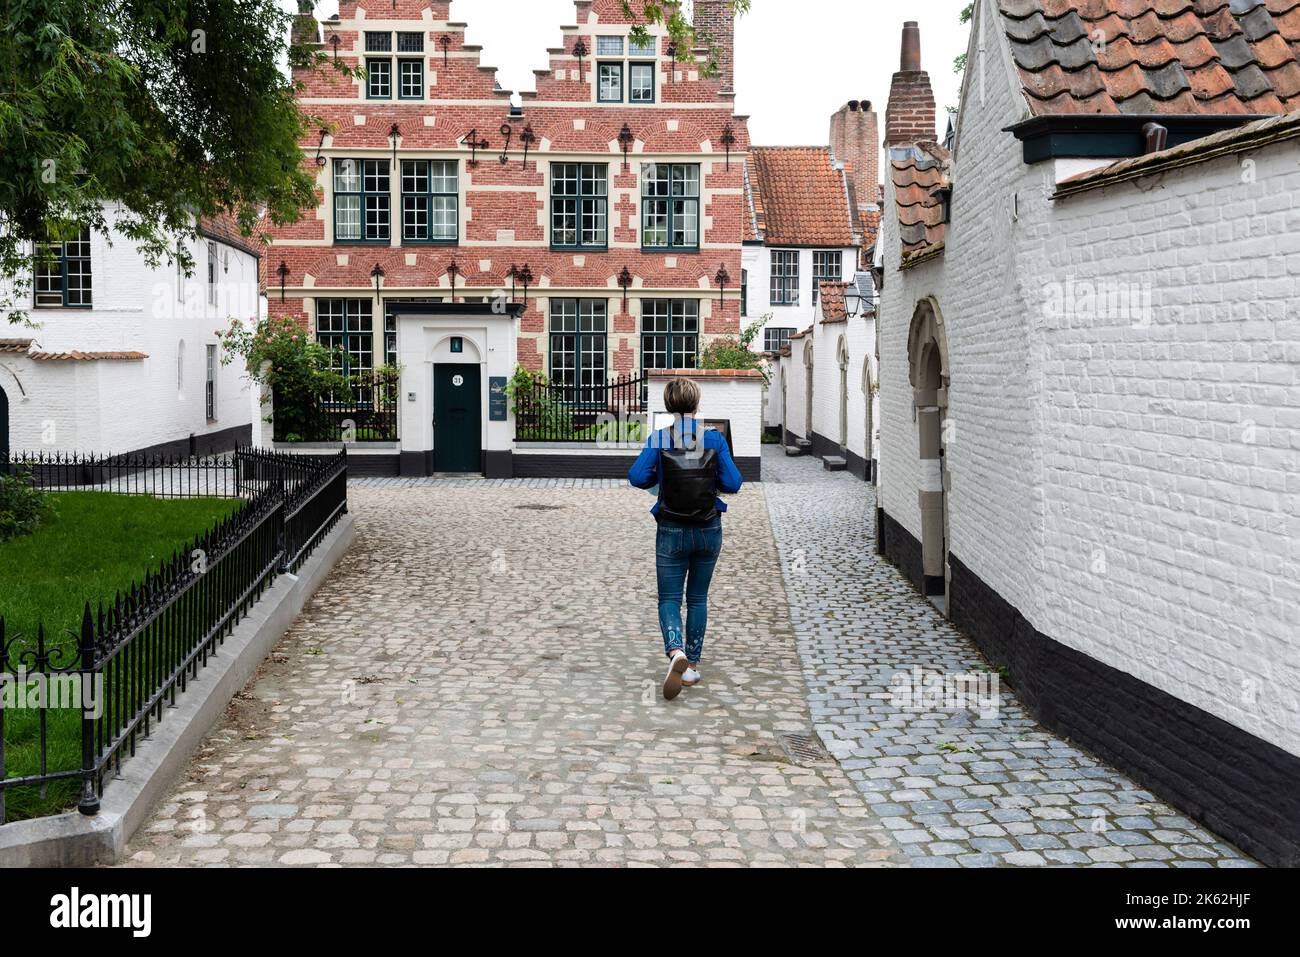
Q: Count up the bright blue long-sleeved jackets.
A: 1